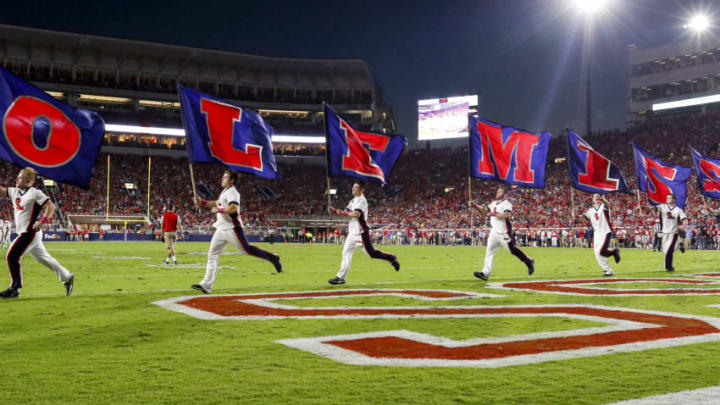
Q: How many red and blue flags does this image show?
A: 7